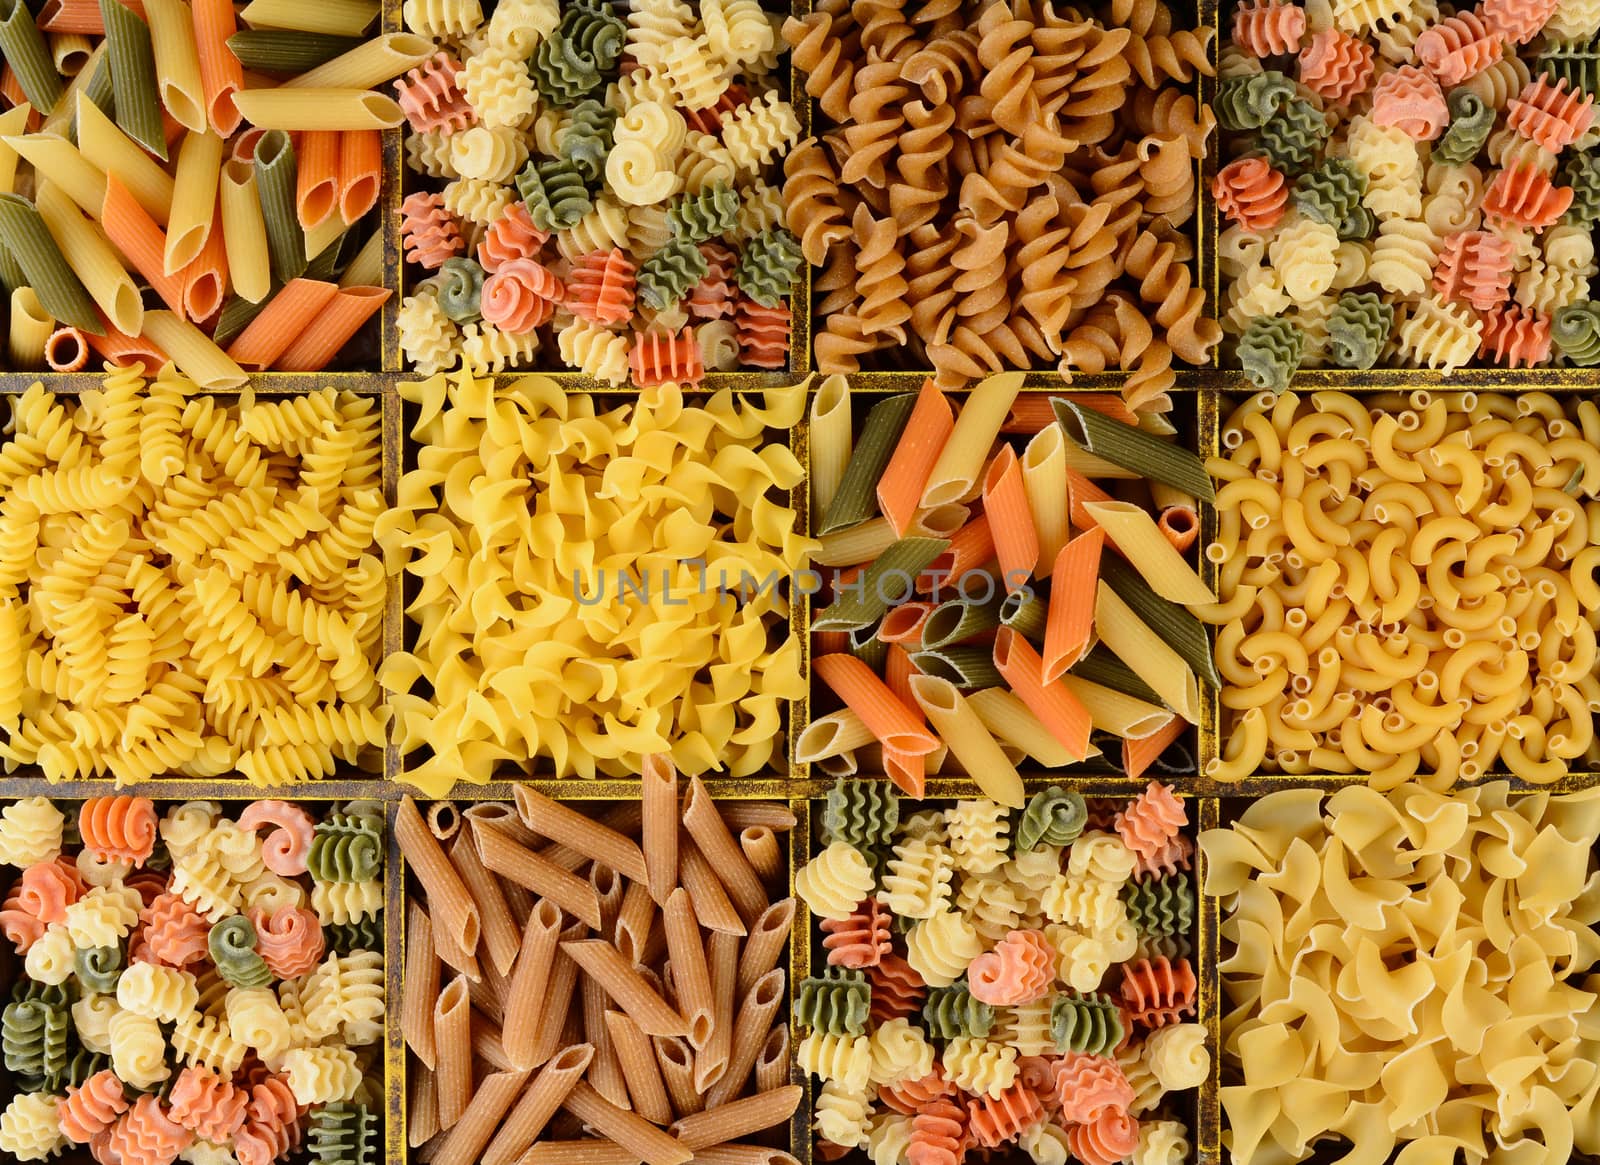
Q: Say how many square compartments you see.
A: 12